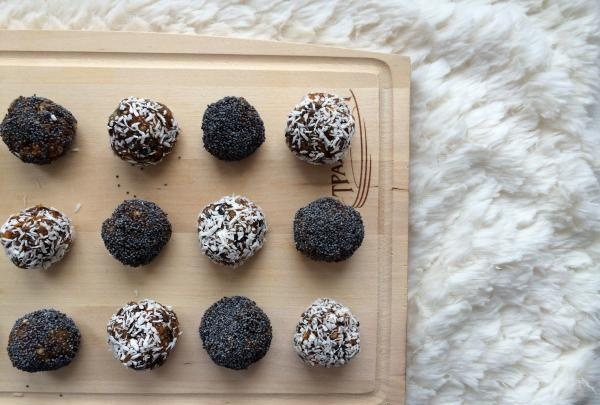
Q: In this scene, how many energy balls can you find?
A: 12